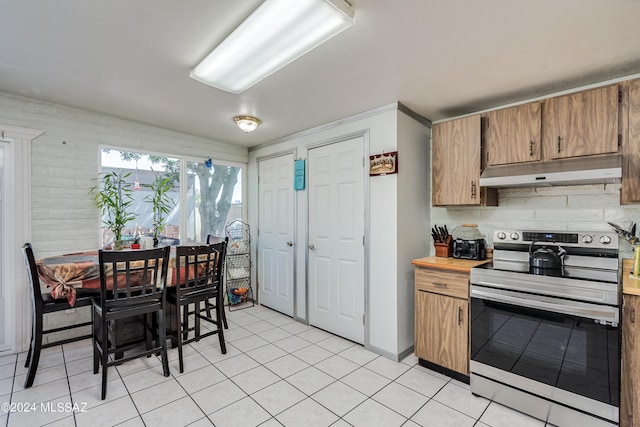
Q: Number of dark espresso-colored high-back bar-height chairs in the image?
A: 4